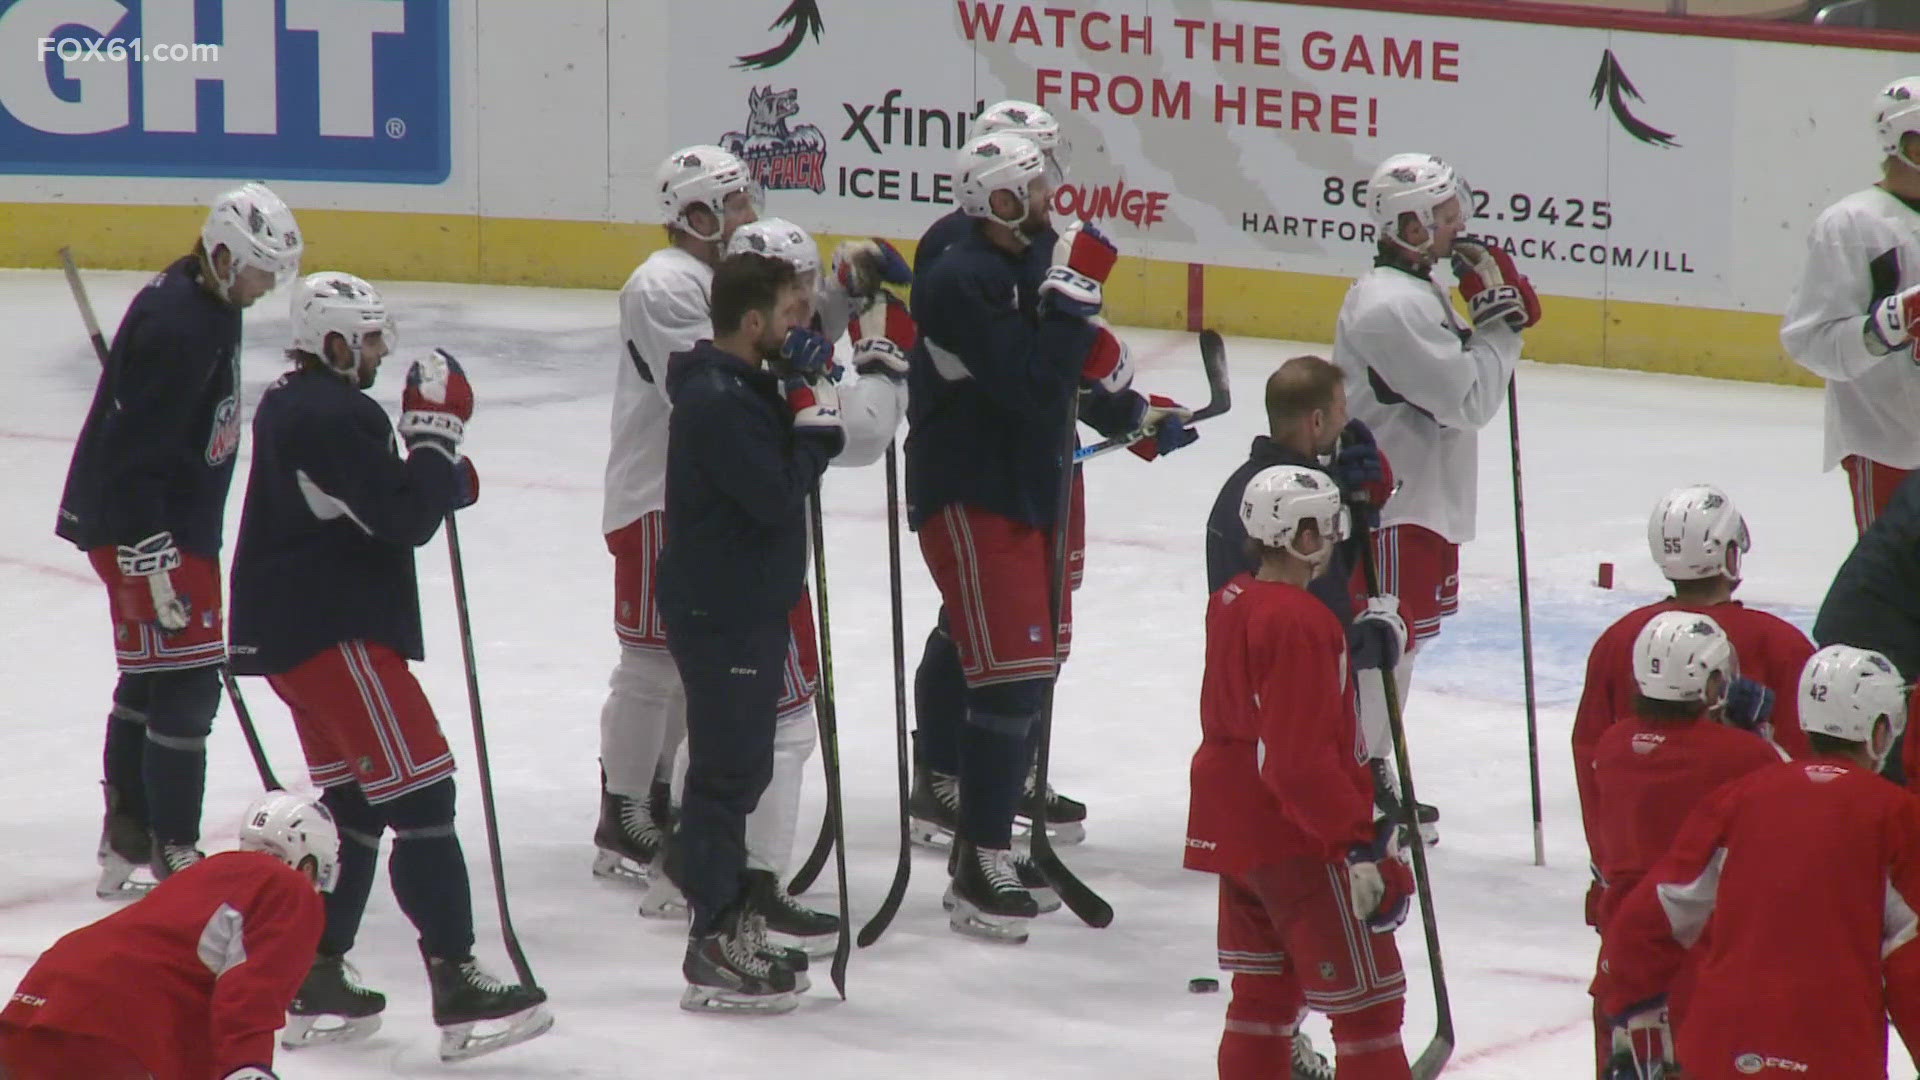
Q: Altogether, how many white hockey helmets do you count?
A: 13